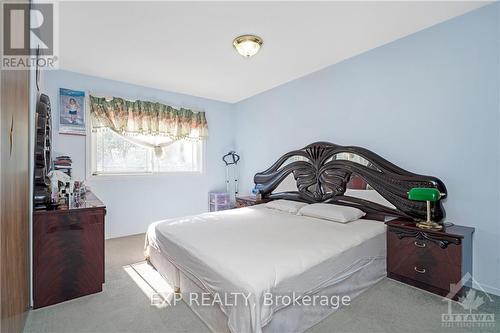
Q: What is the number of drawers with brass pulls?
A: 2